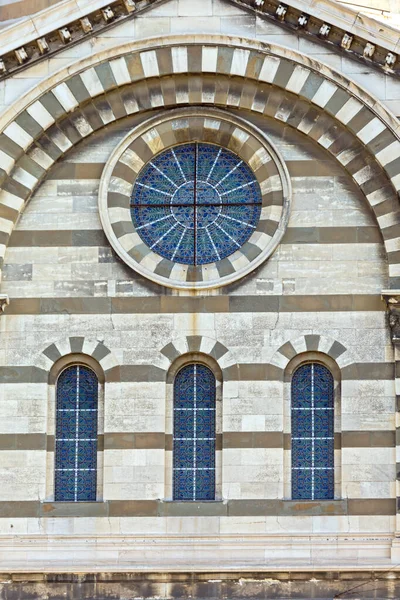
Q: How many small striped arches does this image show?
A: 3